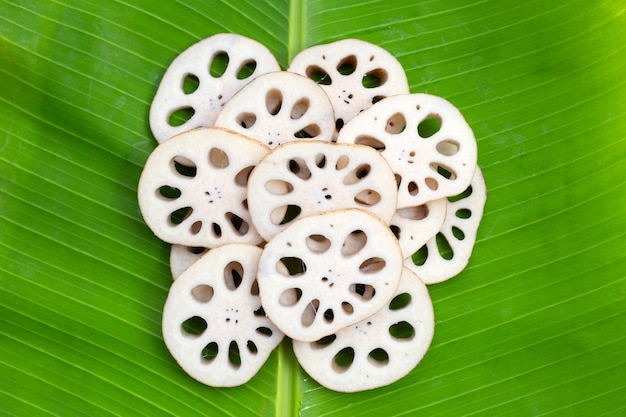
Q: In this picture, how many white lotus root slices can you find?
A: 12